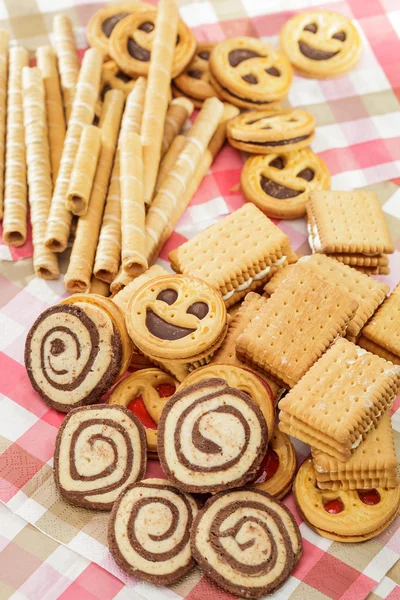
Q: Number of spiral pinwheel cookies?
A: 5